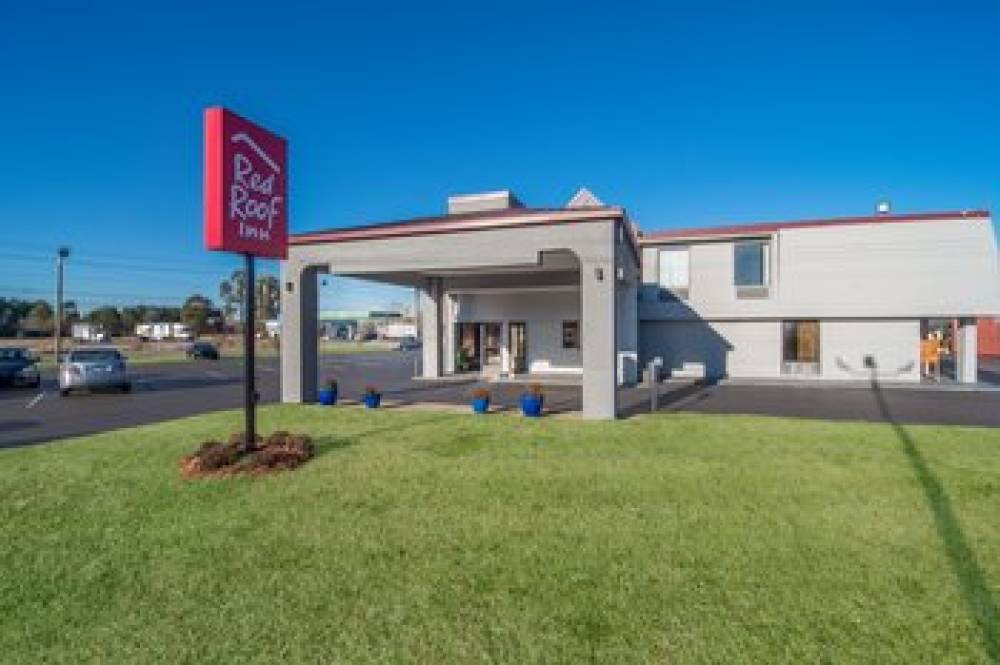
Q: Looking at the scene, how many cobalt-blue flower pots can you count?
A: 4